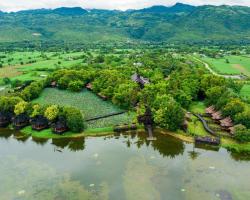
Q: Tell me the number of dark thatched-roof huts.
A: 4